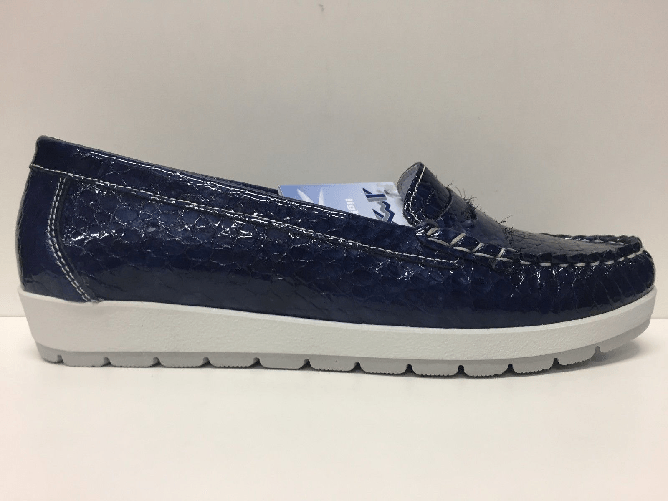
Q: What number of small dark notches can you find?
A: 12